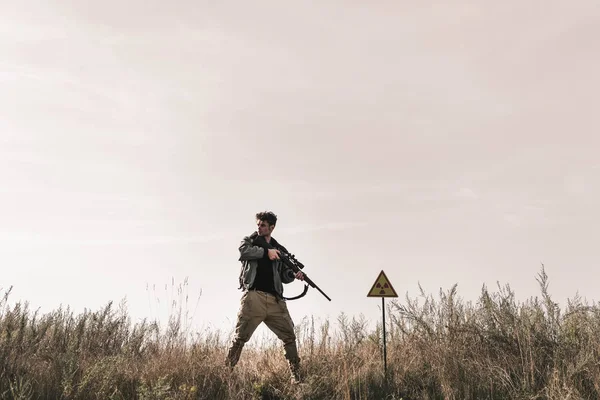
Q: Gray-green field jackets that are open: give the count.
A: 1